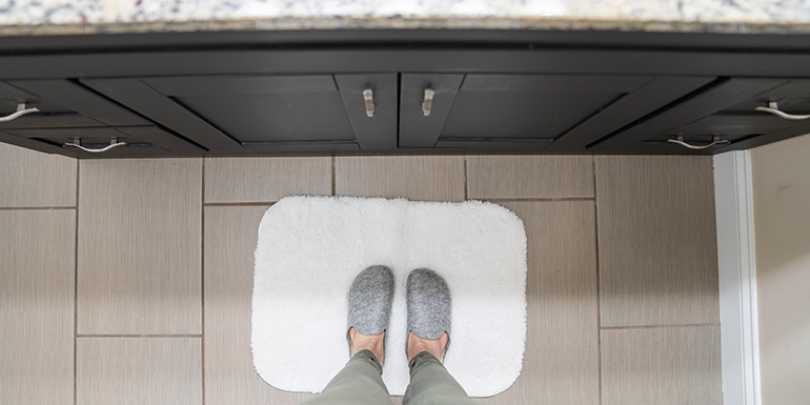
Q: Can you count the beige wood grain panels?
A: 11